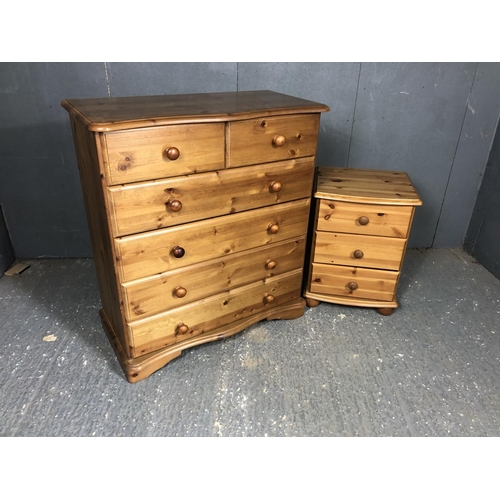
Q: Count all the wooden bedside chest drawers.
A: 3